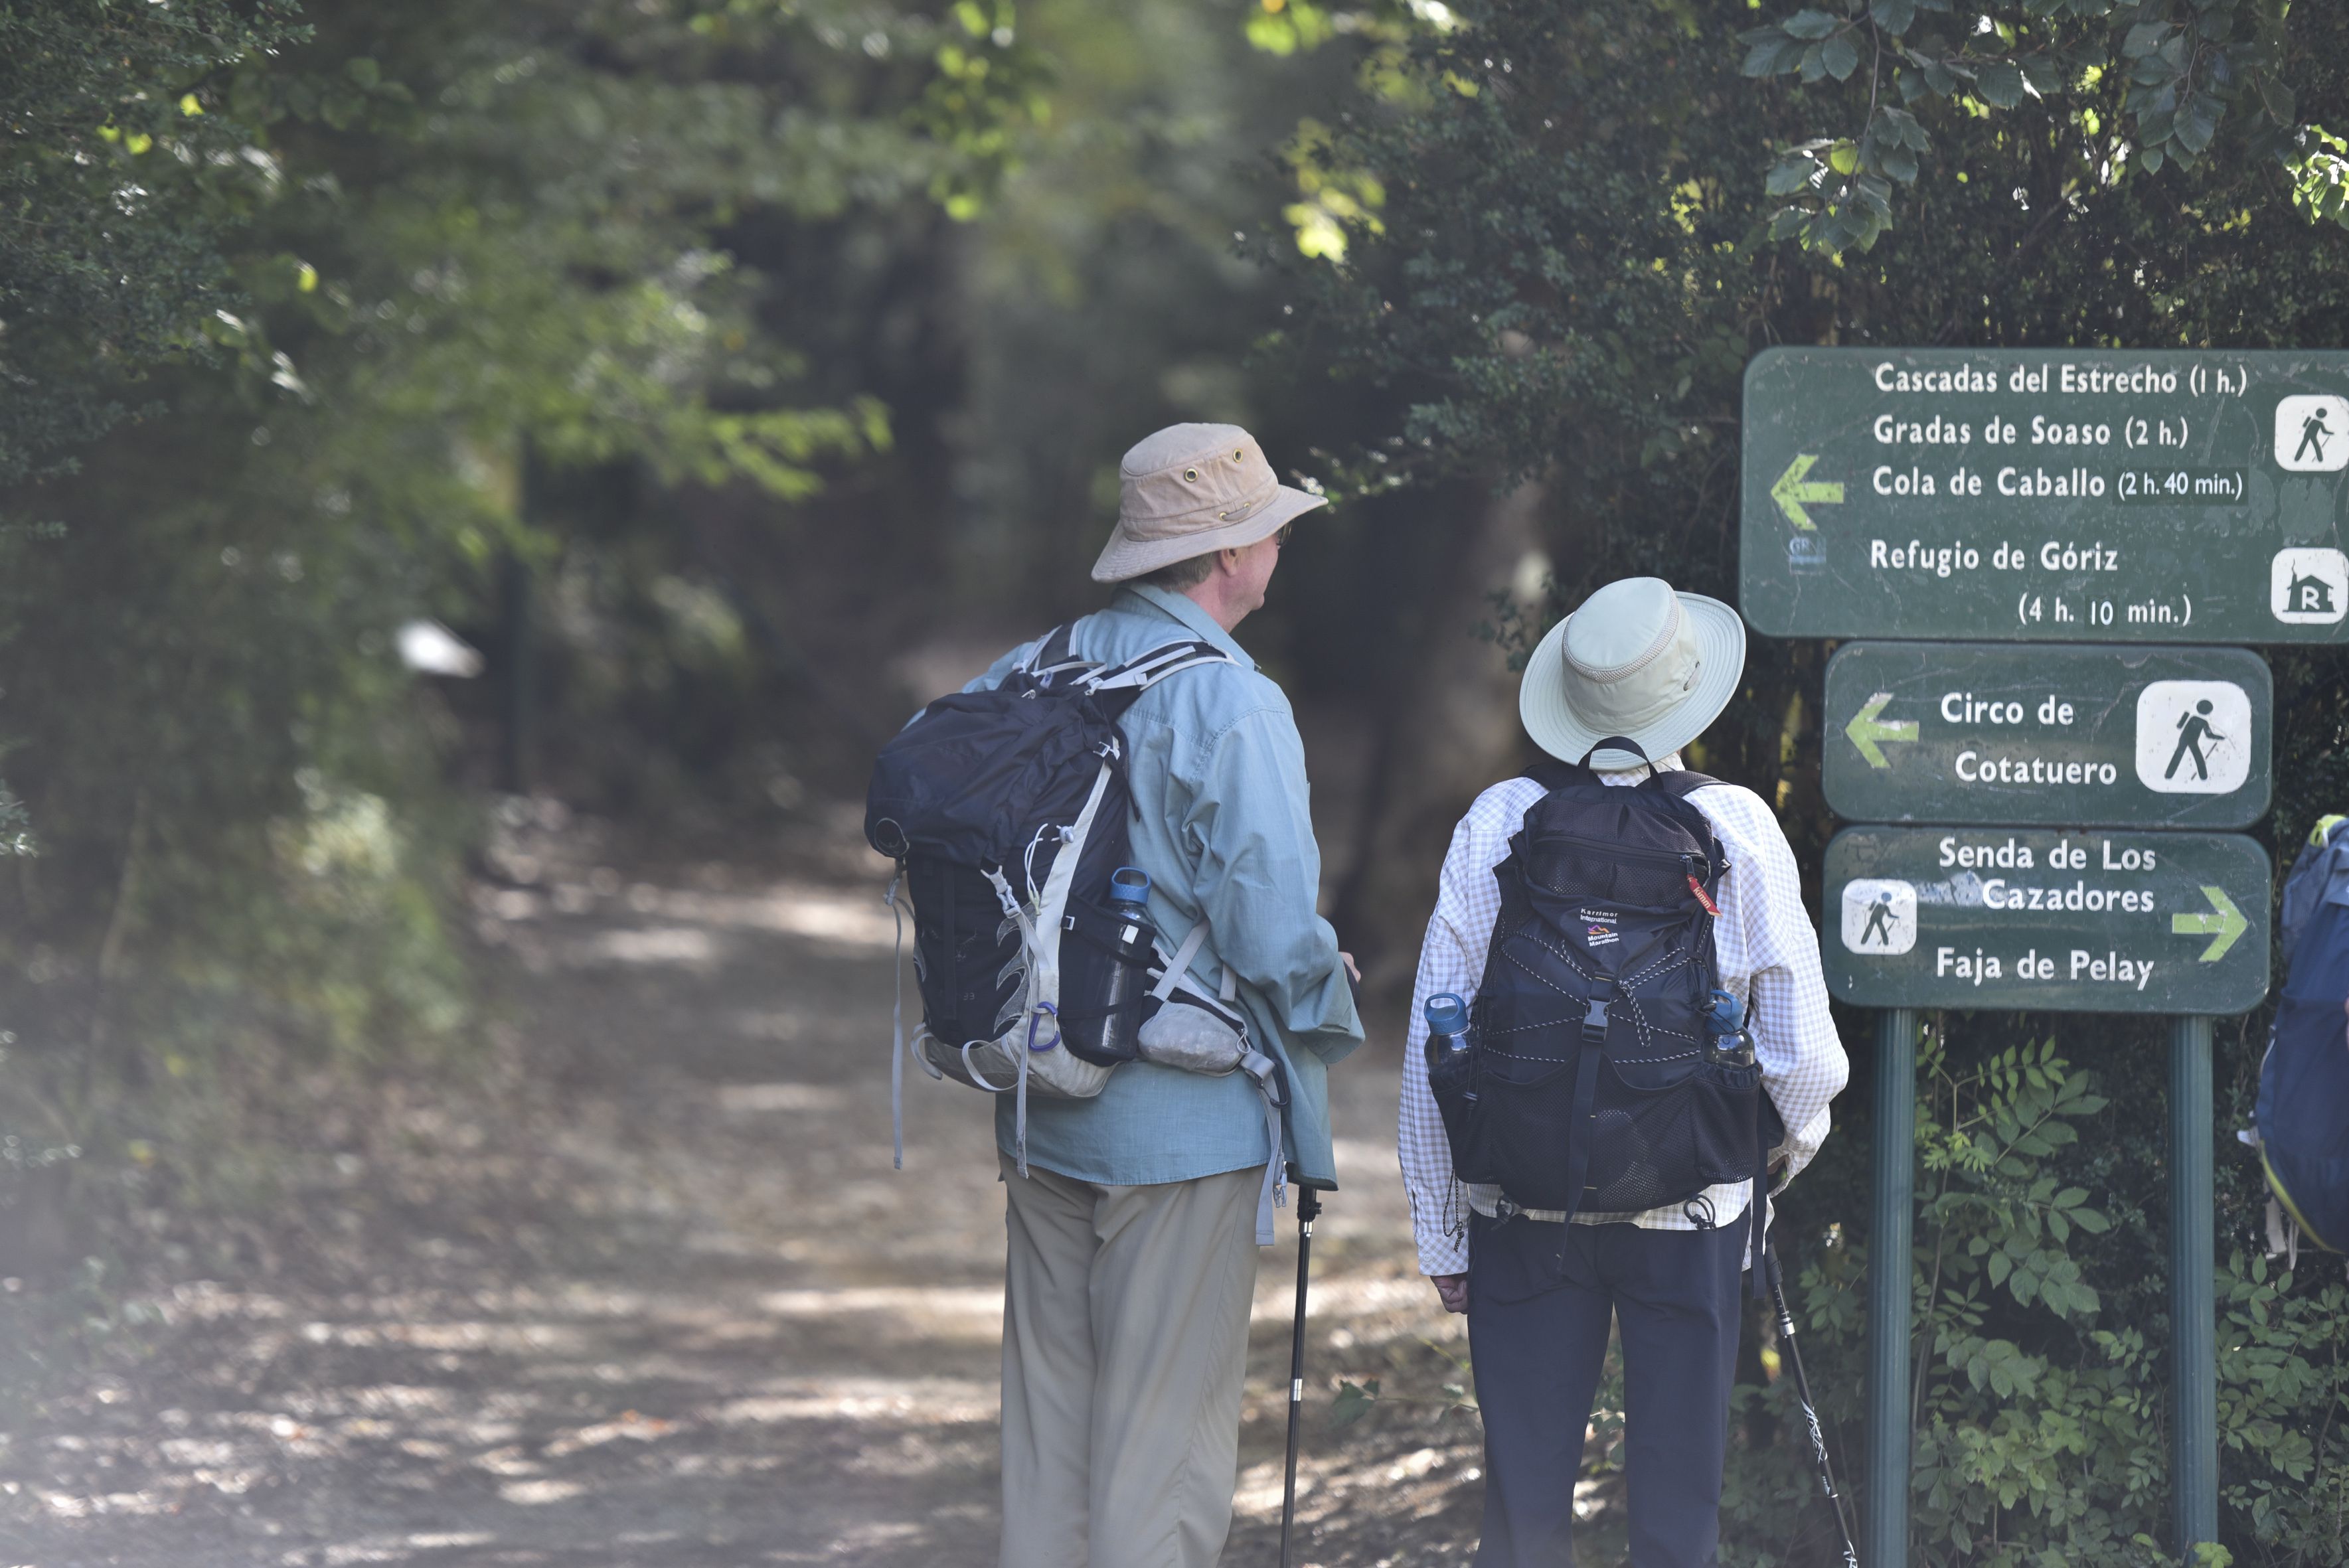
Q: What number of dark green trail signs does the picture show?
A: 3